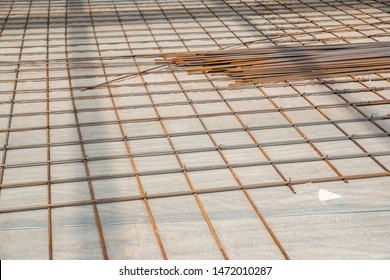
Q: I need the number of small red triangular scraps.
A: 0